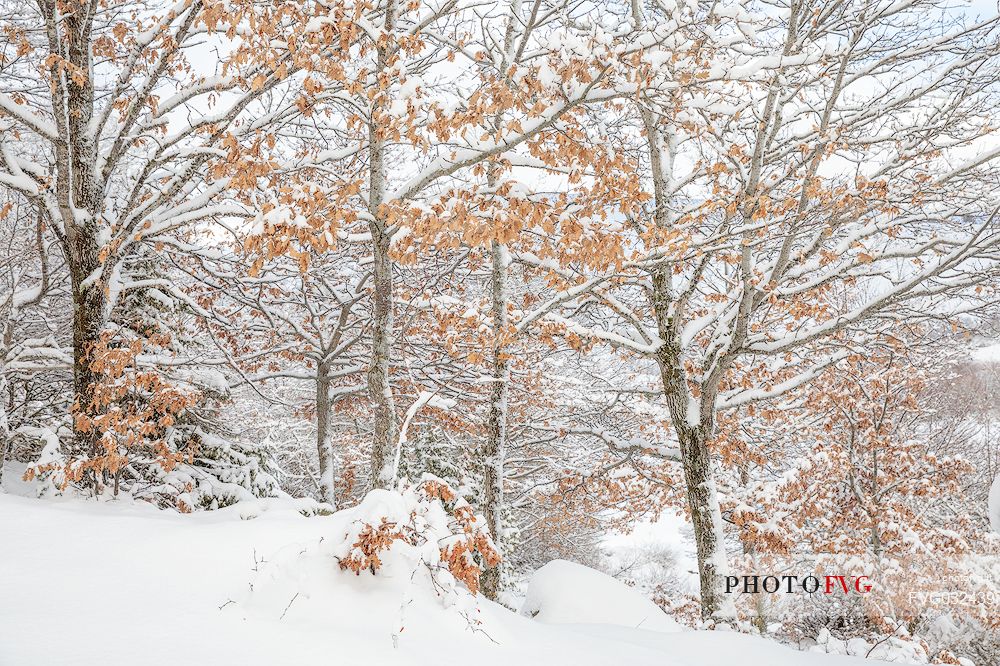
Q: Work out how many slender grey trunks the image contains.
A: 3